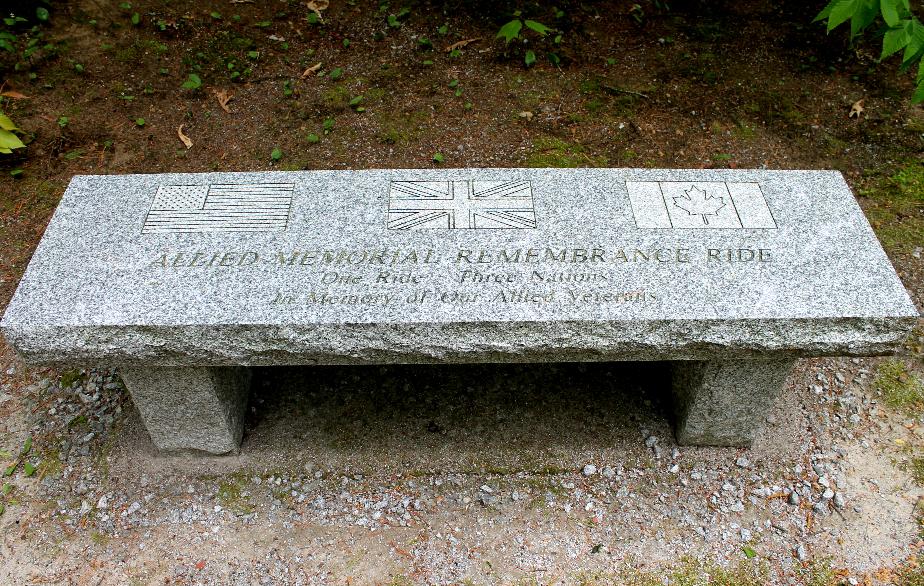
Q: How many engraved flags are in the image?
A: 3